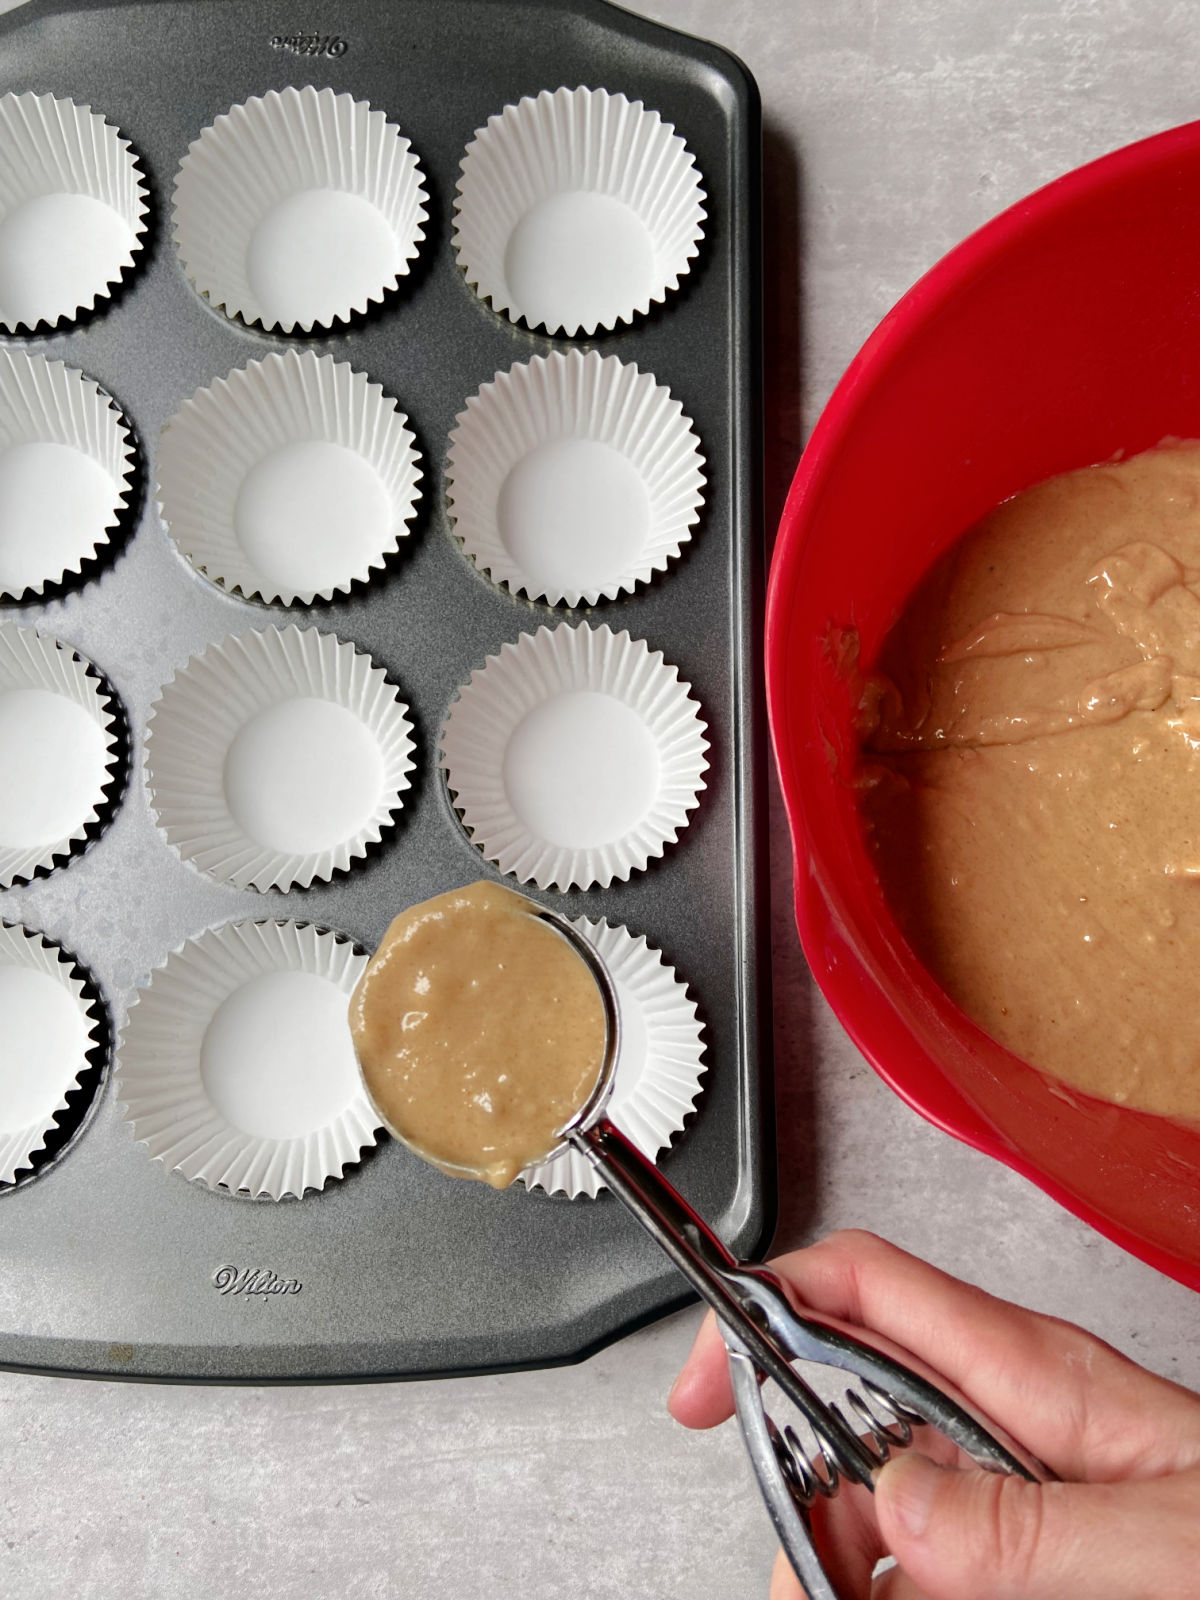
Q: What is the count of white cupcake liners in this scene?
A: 12